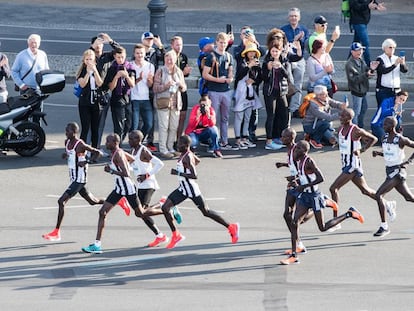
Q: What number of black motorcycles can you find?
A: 1